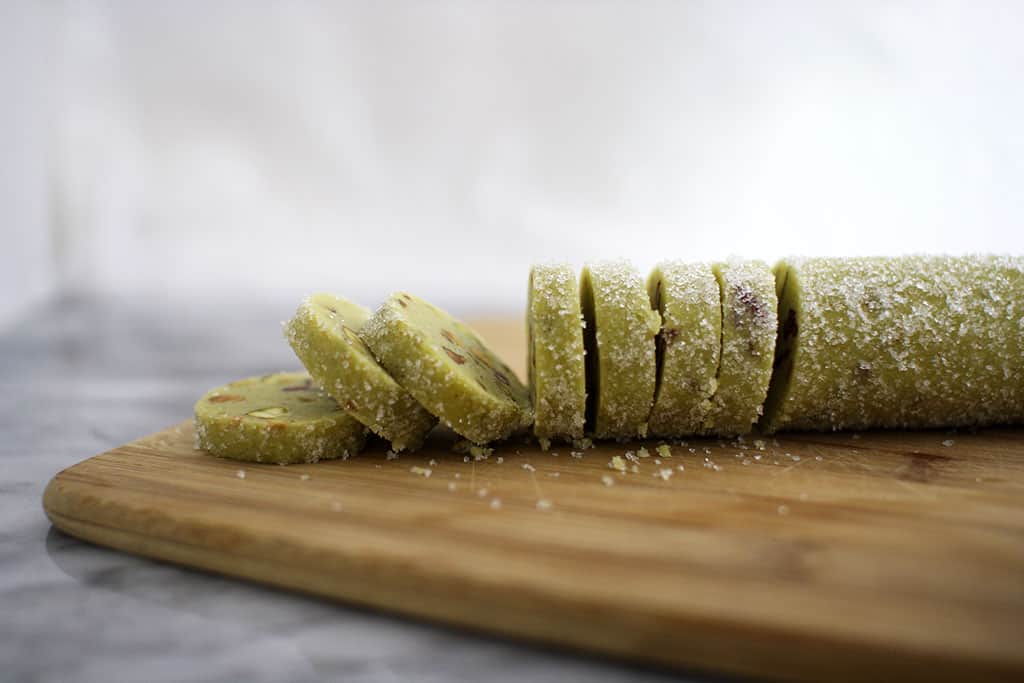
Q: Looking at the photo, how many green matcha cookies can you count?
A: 7